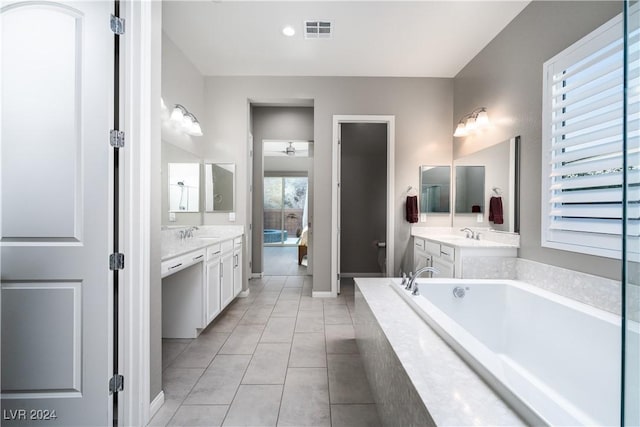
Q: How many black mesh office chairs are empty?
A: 0